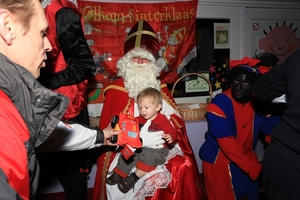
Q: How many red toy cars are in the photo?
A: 1